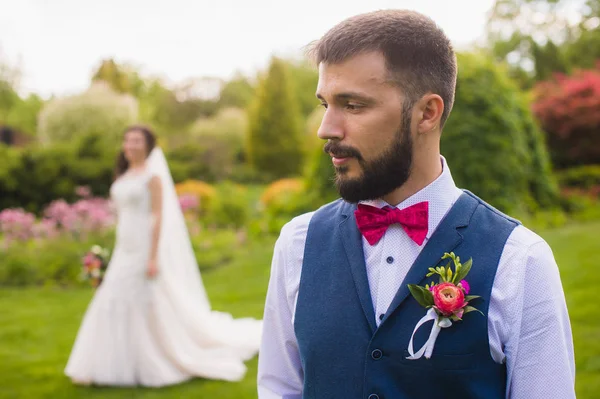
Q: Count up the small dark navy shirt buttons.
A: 2